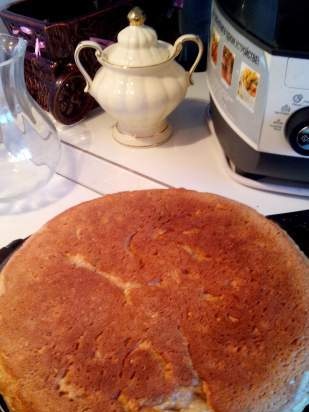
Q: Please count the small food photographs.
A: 3